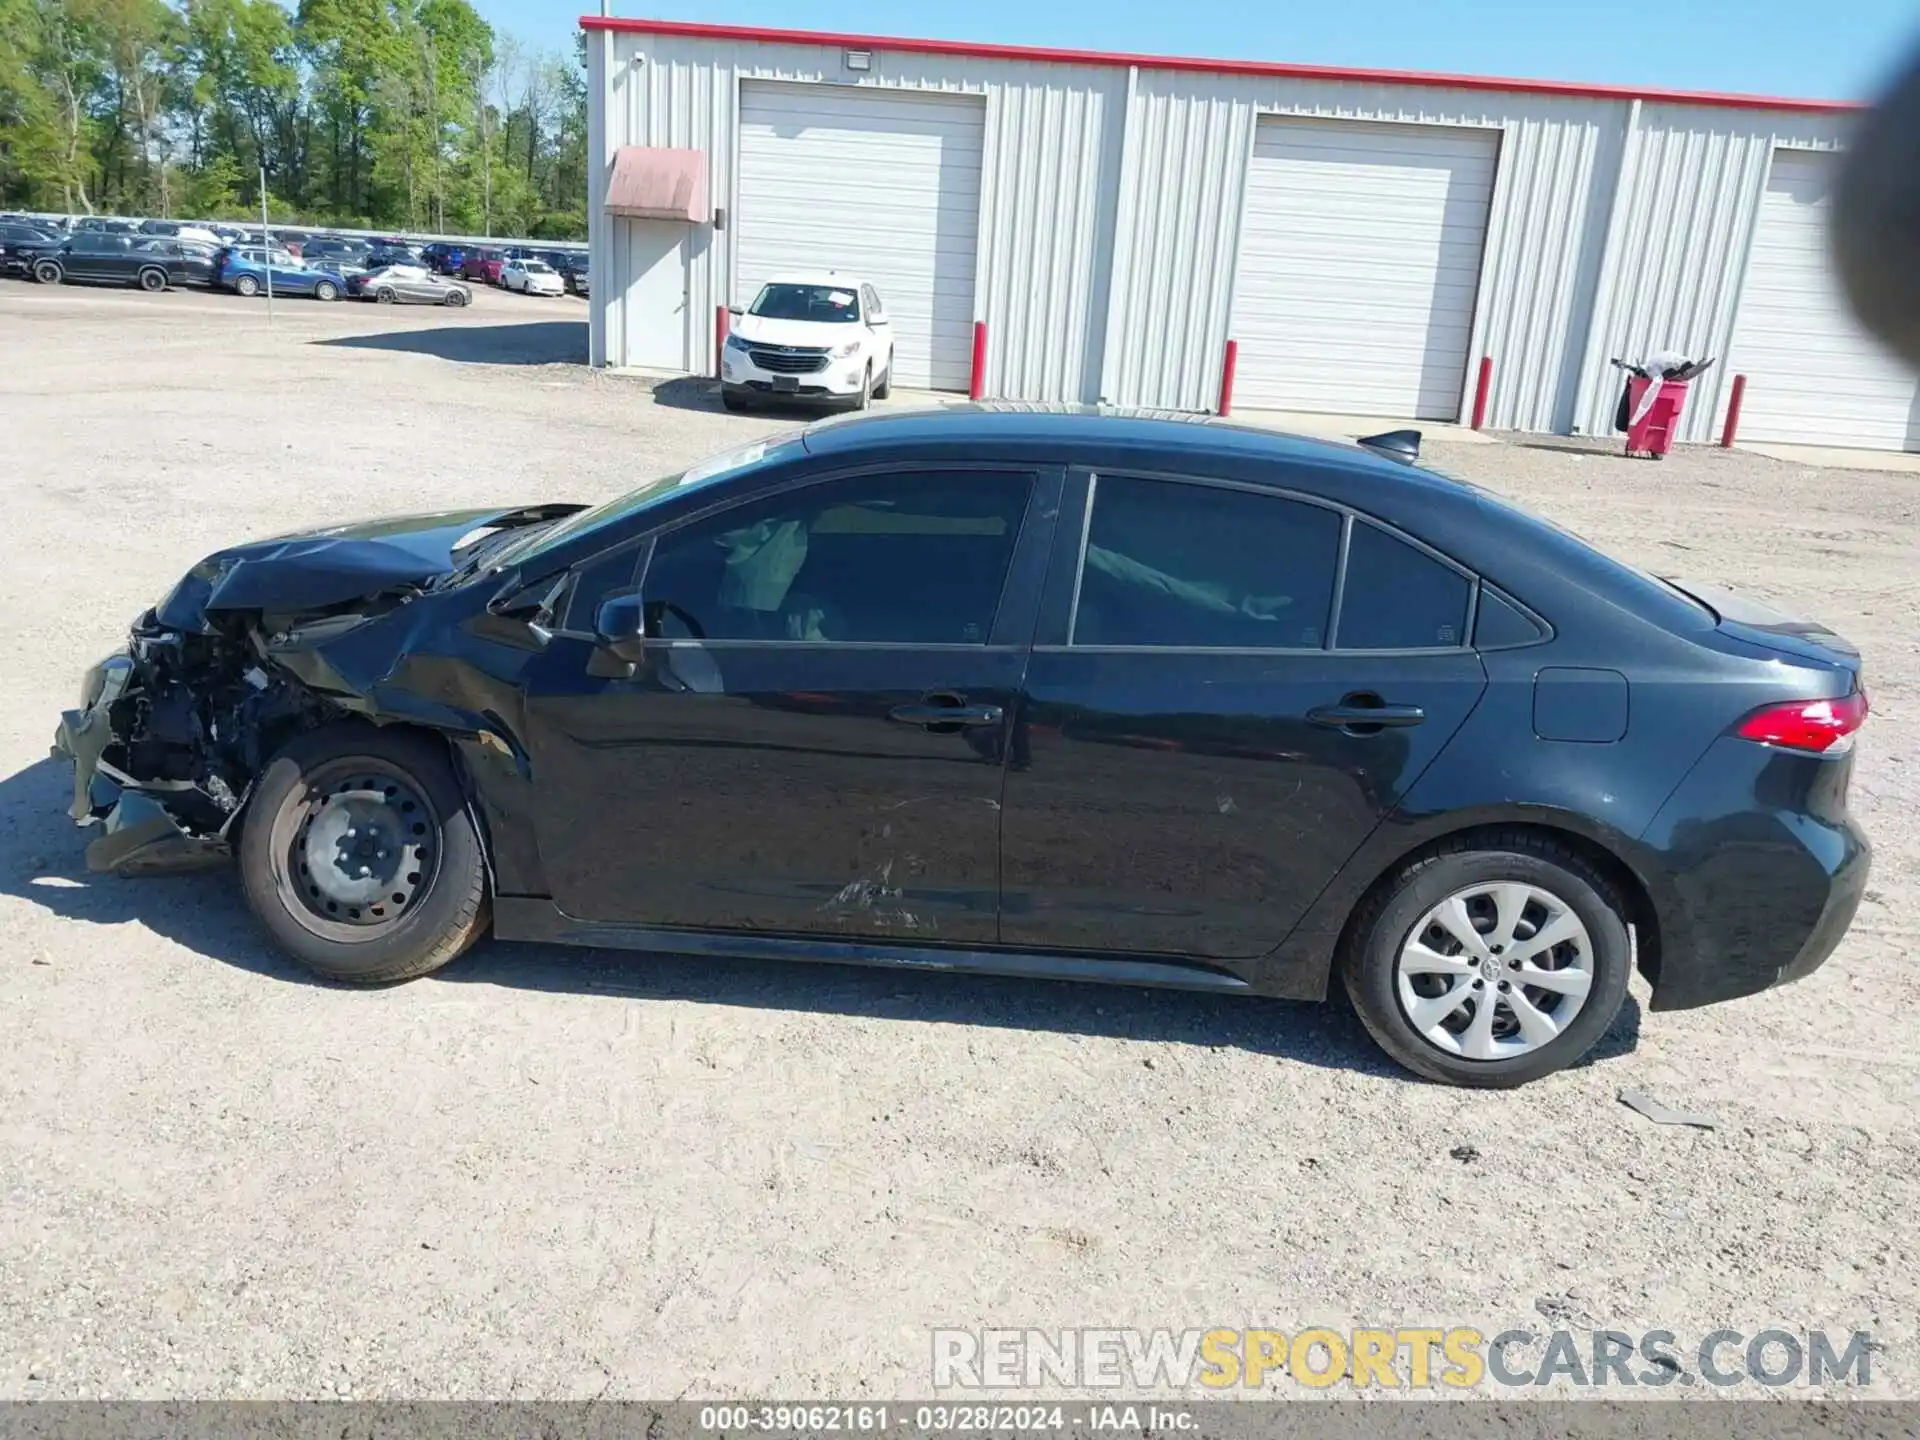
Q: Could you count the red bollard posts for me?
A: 5